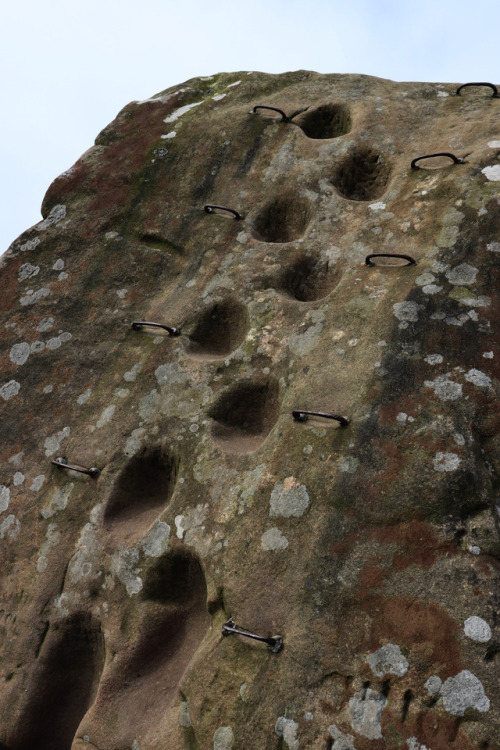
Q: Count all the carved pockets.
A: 9